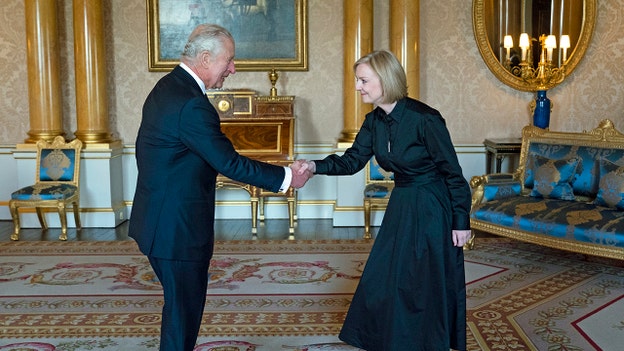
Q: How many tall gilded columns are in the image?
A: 4